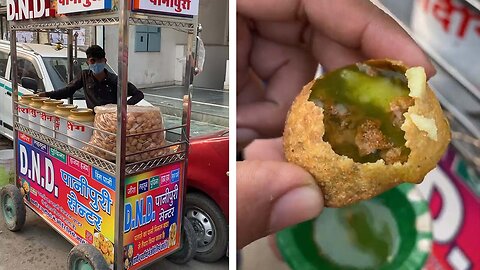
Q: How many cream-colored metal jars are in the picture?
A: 5